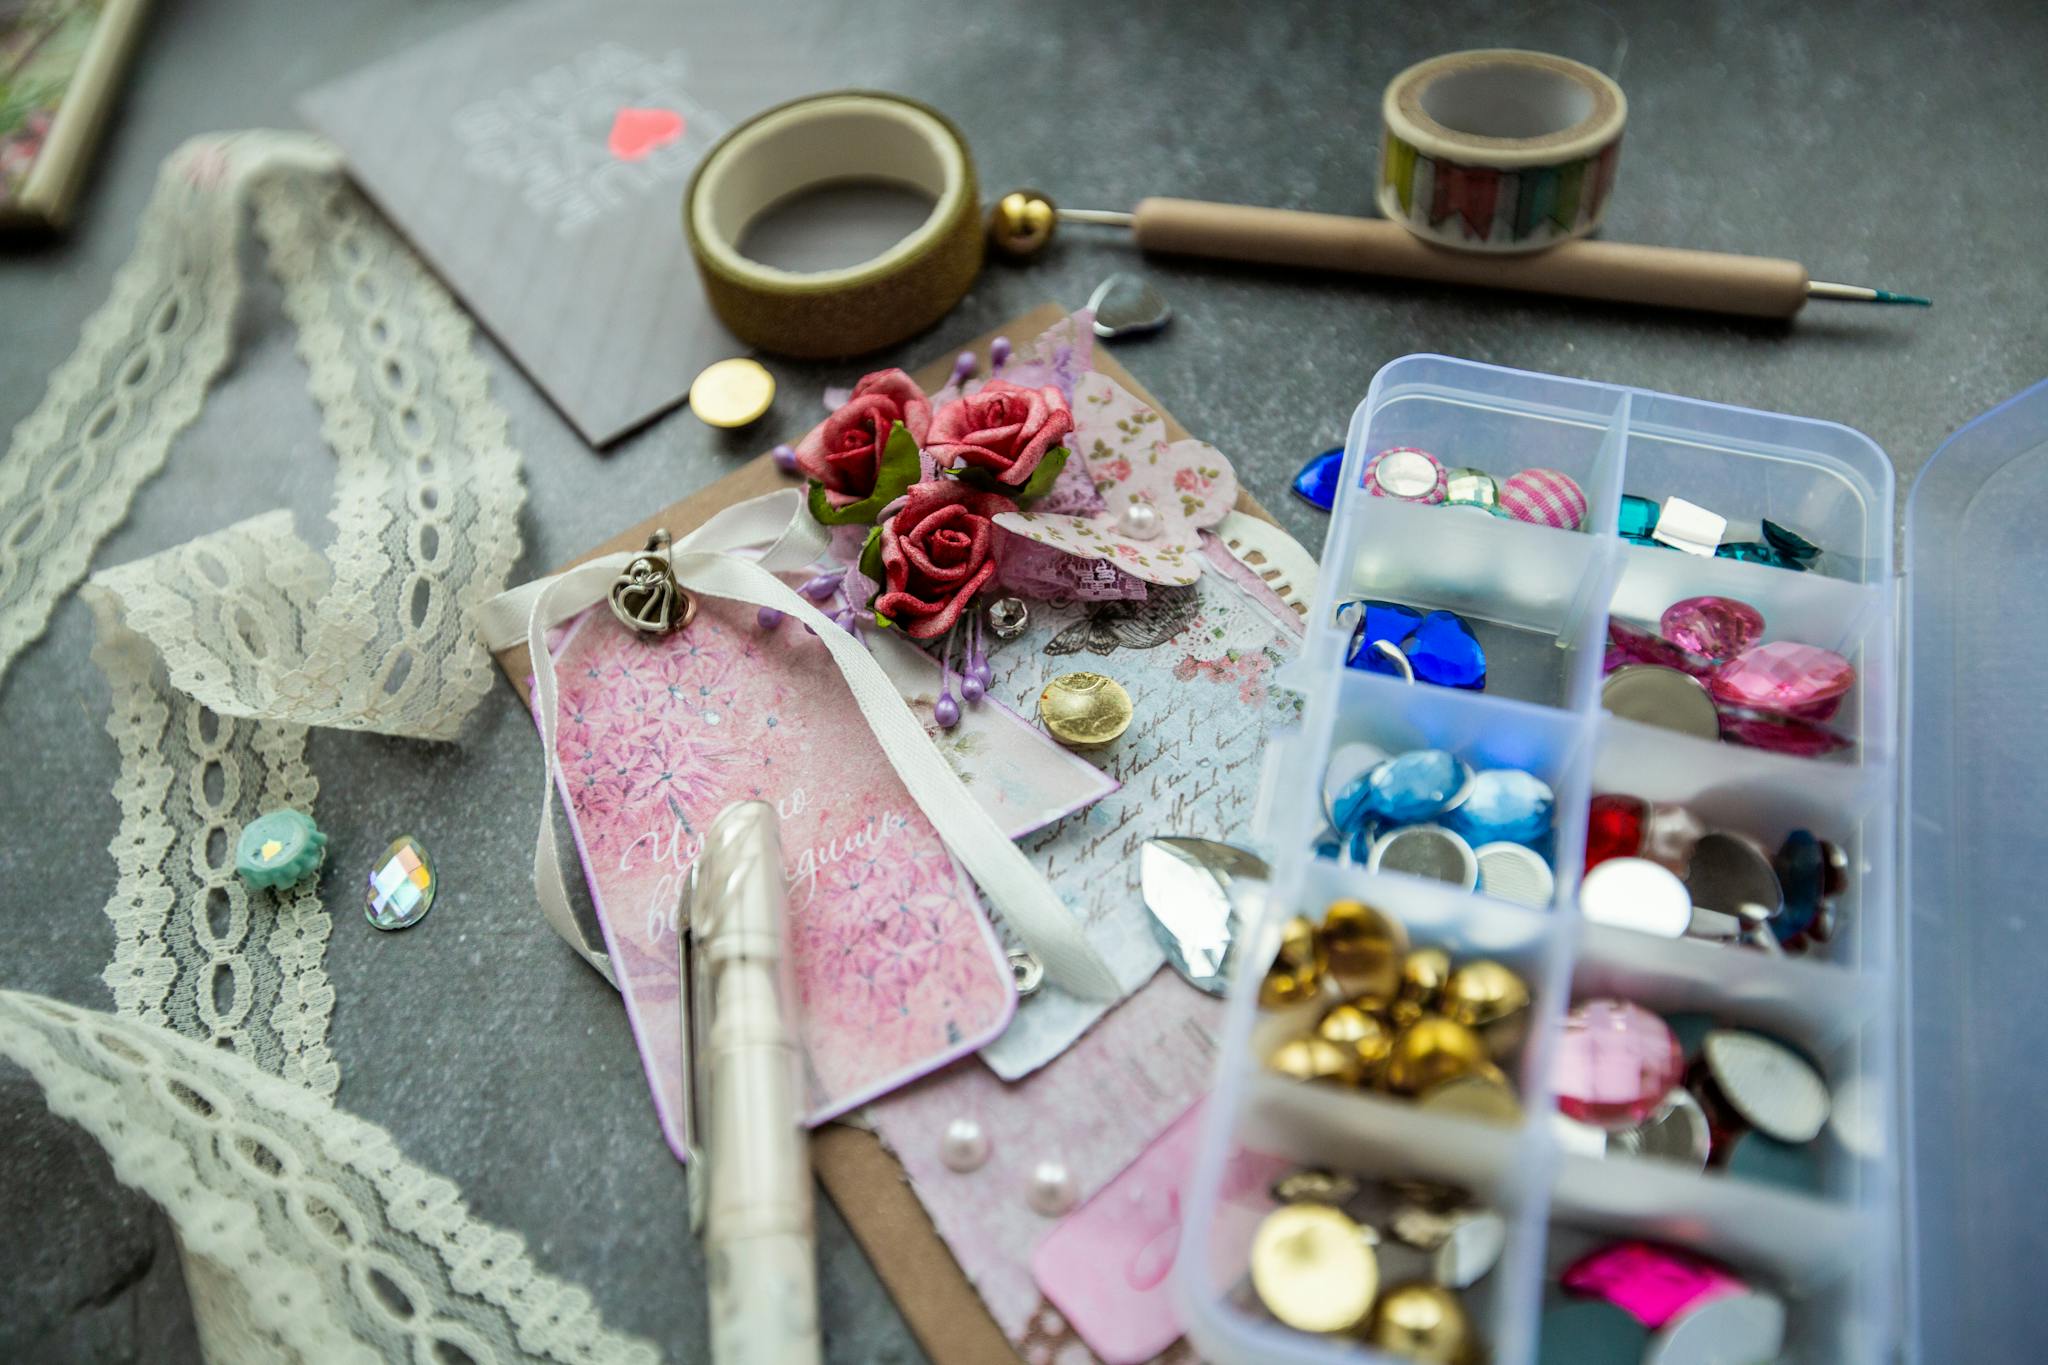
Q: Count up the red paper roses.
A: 3